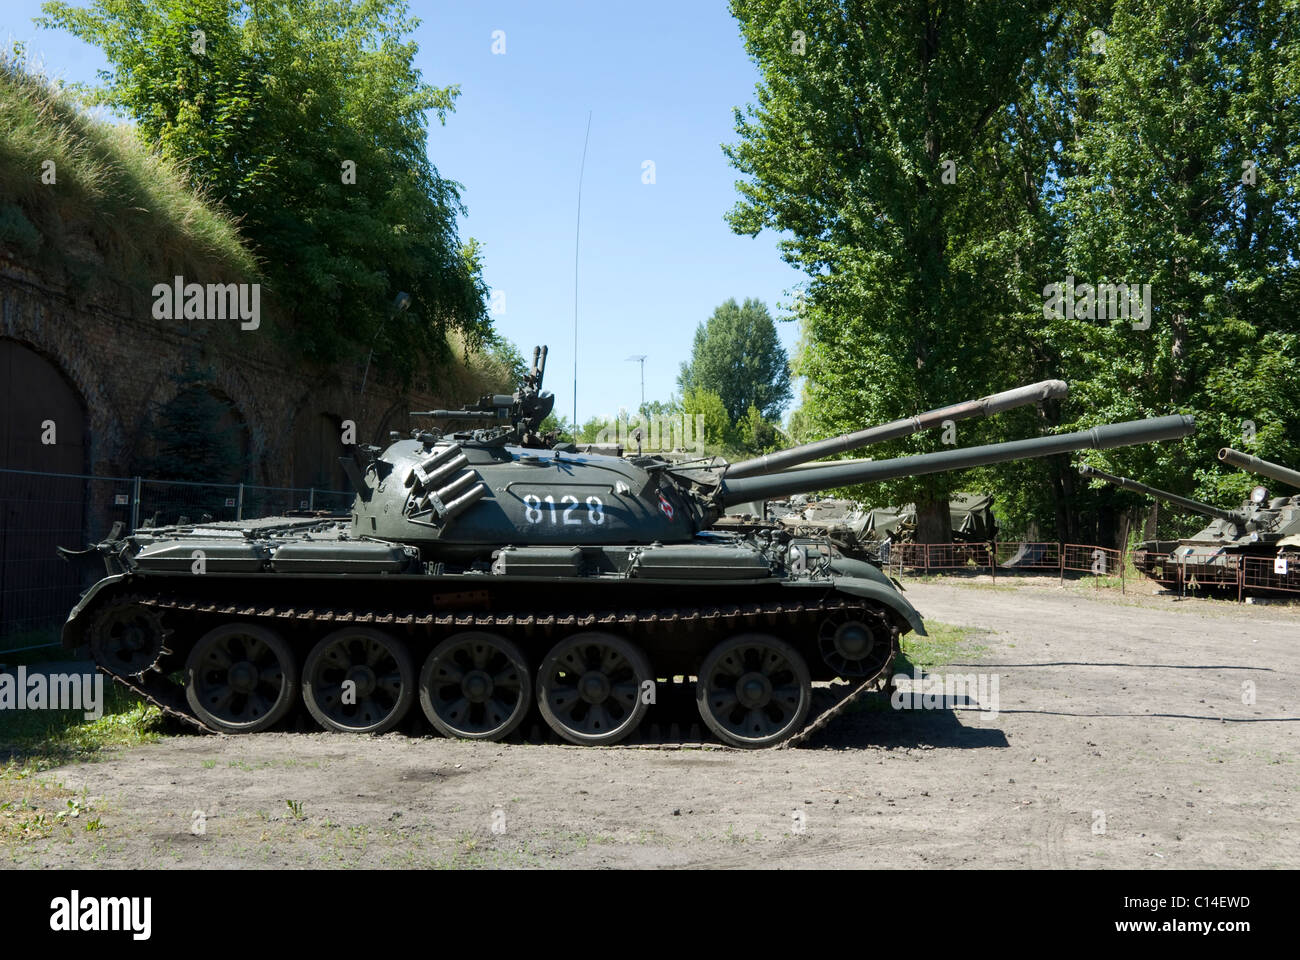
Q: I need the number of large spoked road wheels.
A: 5